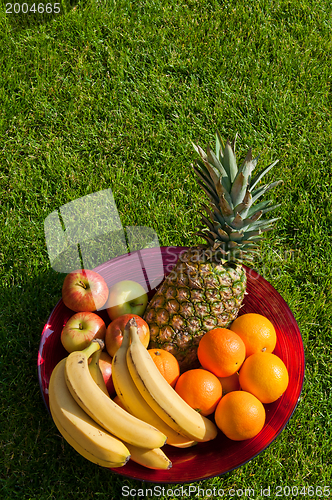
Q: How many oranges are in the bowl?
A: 7